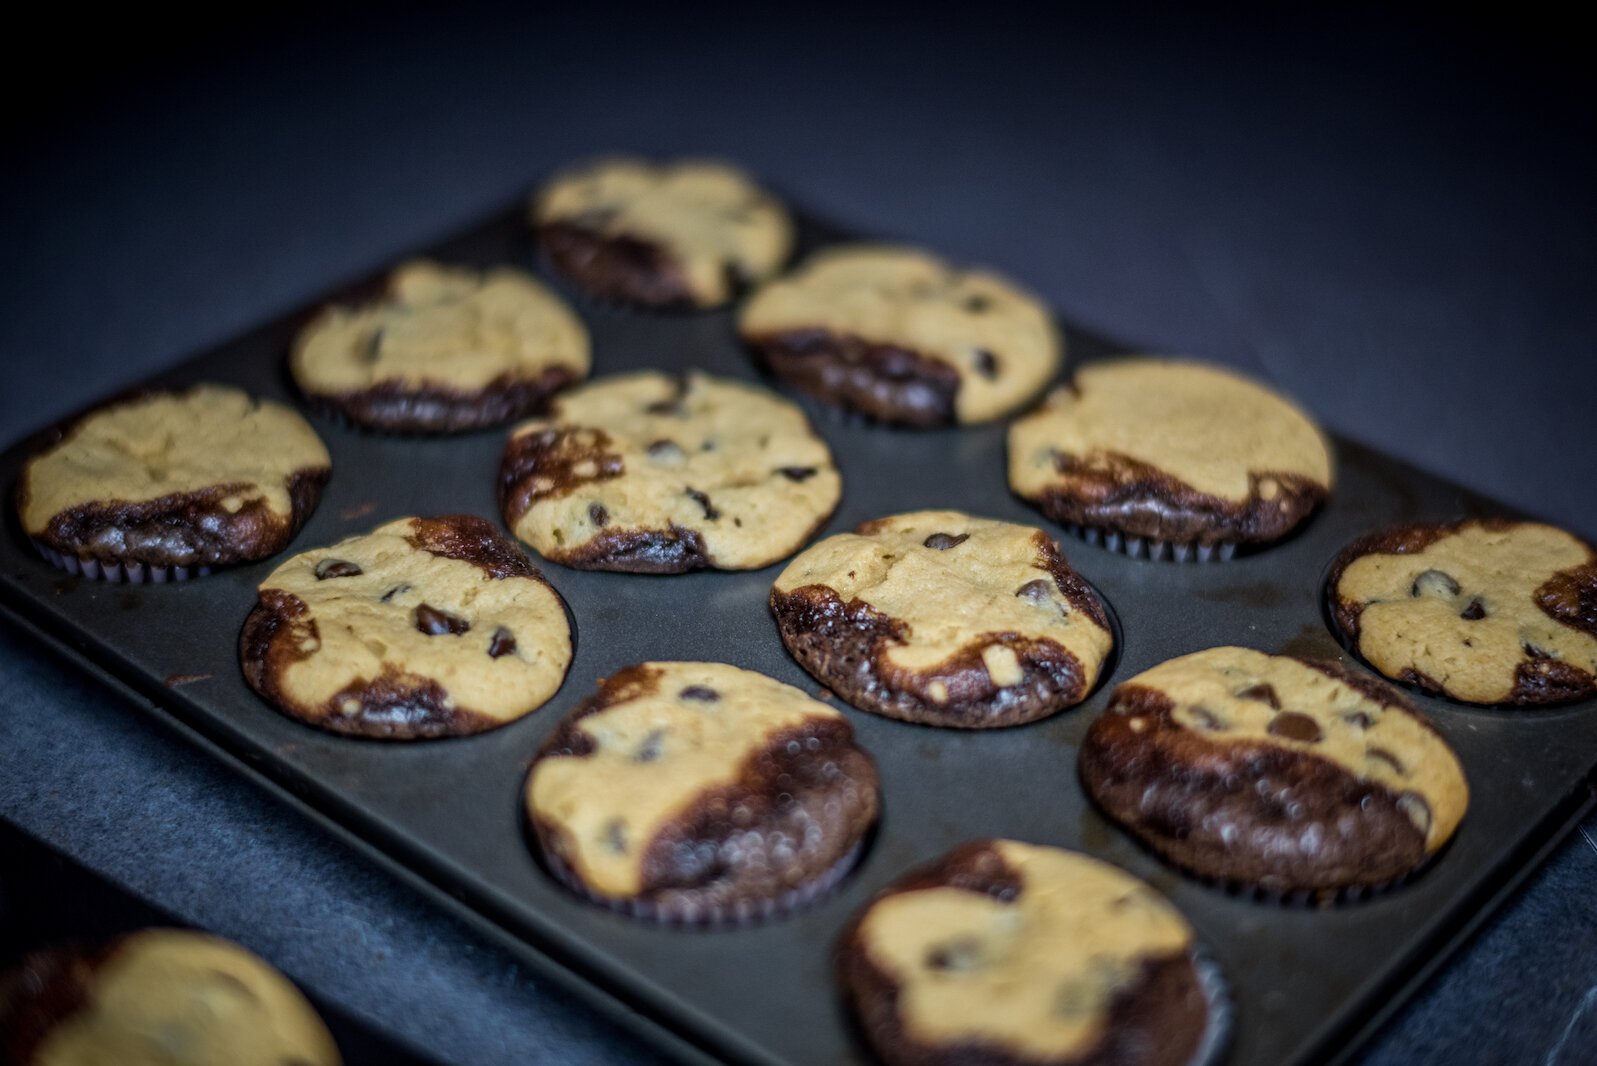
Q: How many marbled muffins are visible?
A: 13